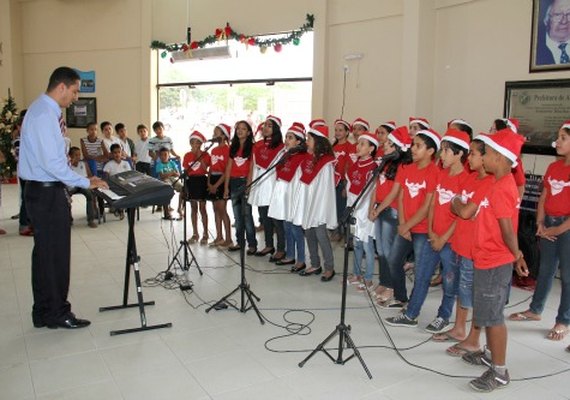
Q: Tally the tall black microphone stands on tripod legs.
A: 3